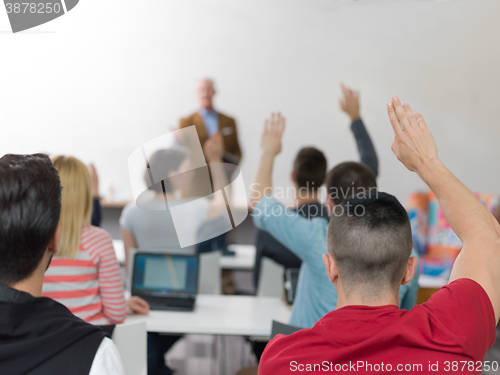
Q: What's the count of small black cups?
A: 0